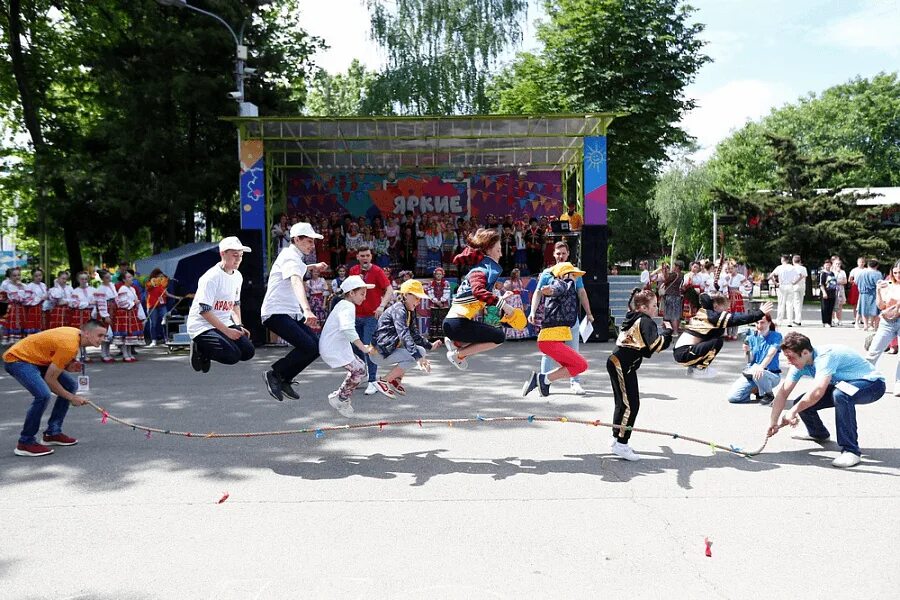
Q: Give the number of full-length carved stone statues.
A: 0